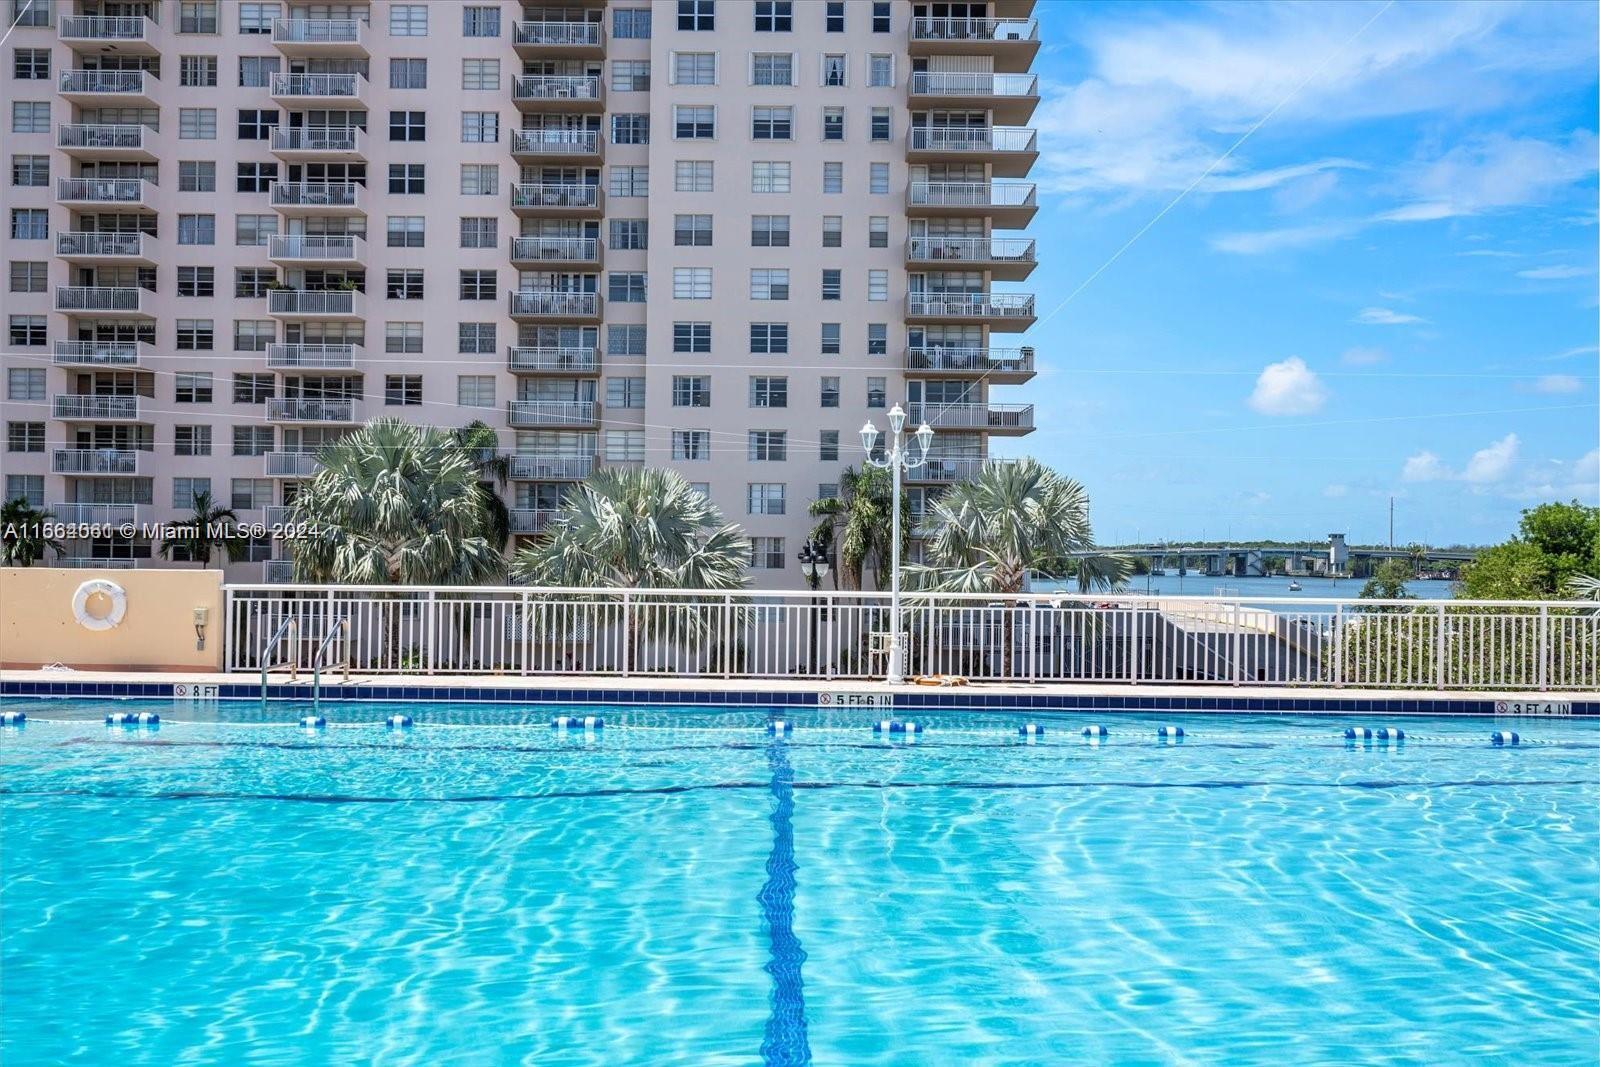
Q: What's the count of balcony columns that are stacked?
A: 4